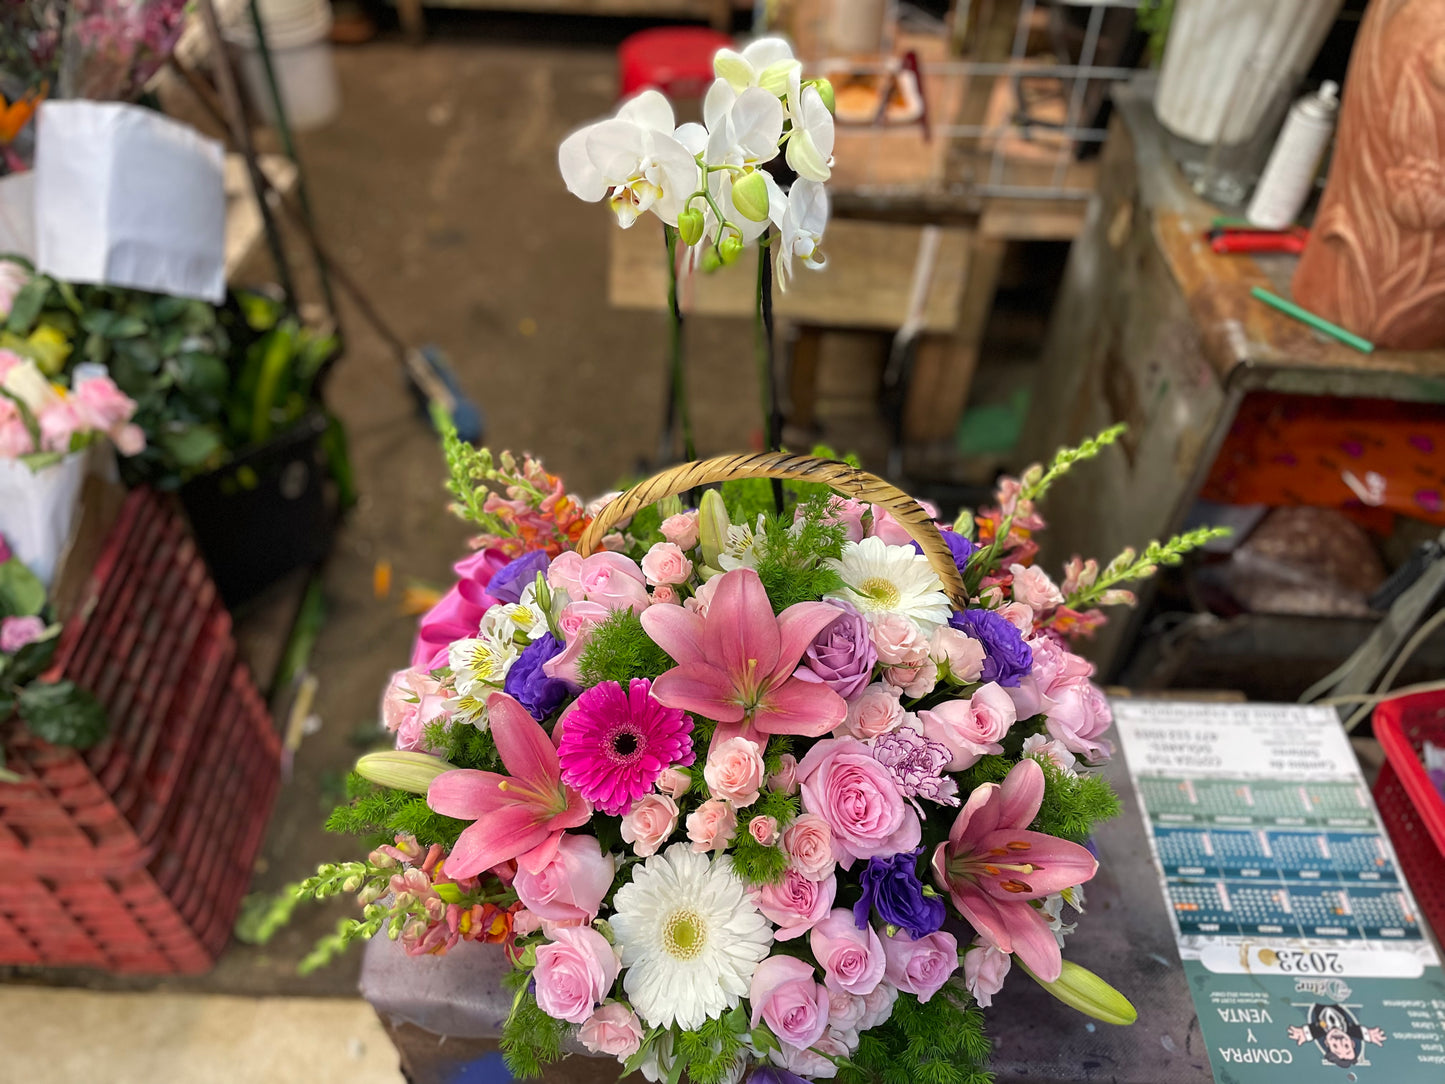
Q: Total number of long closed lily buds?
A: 3